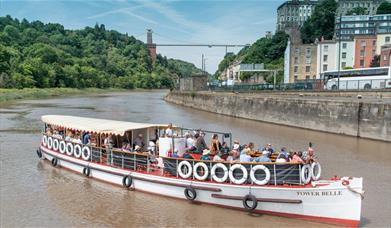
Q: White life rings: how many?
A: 14